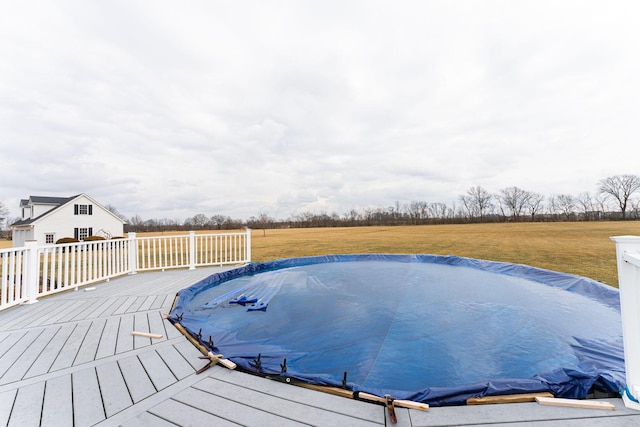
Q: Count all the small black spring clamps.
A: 6